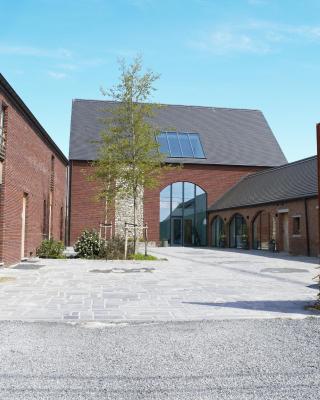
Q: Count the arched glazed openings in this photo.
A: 4